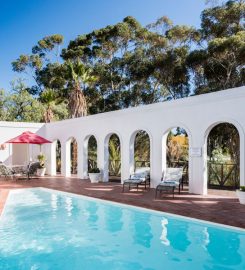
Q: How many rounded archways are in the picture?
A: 7